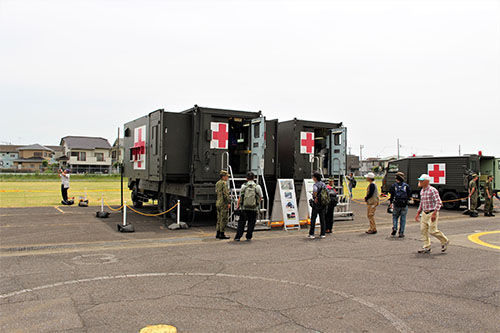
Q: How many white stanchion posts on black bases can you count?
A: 5